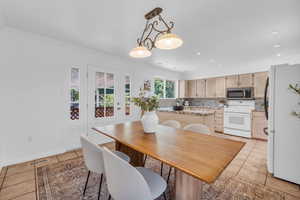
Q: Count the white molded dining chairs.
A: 4